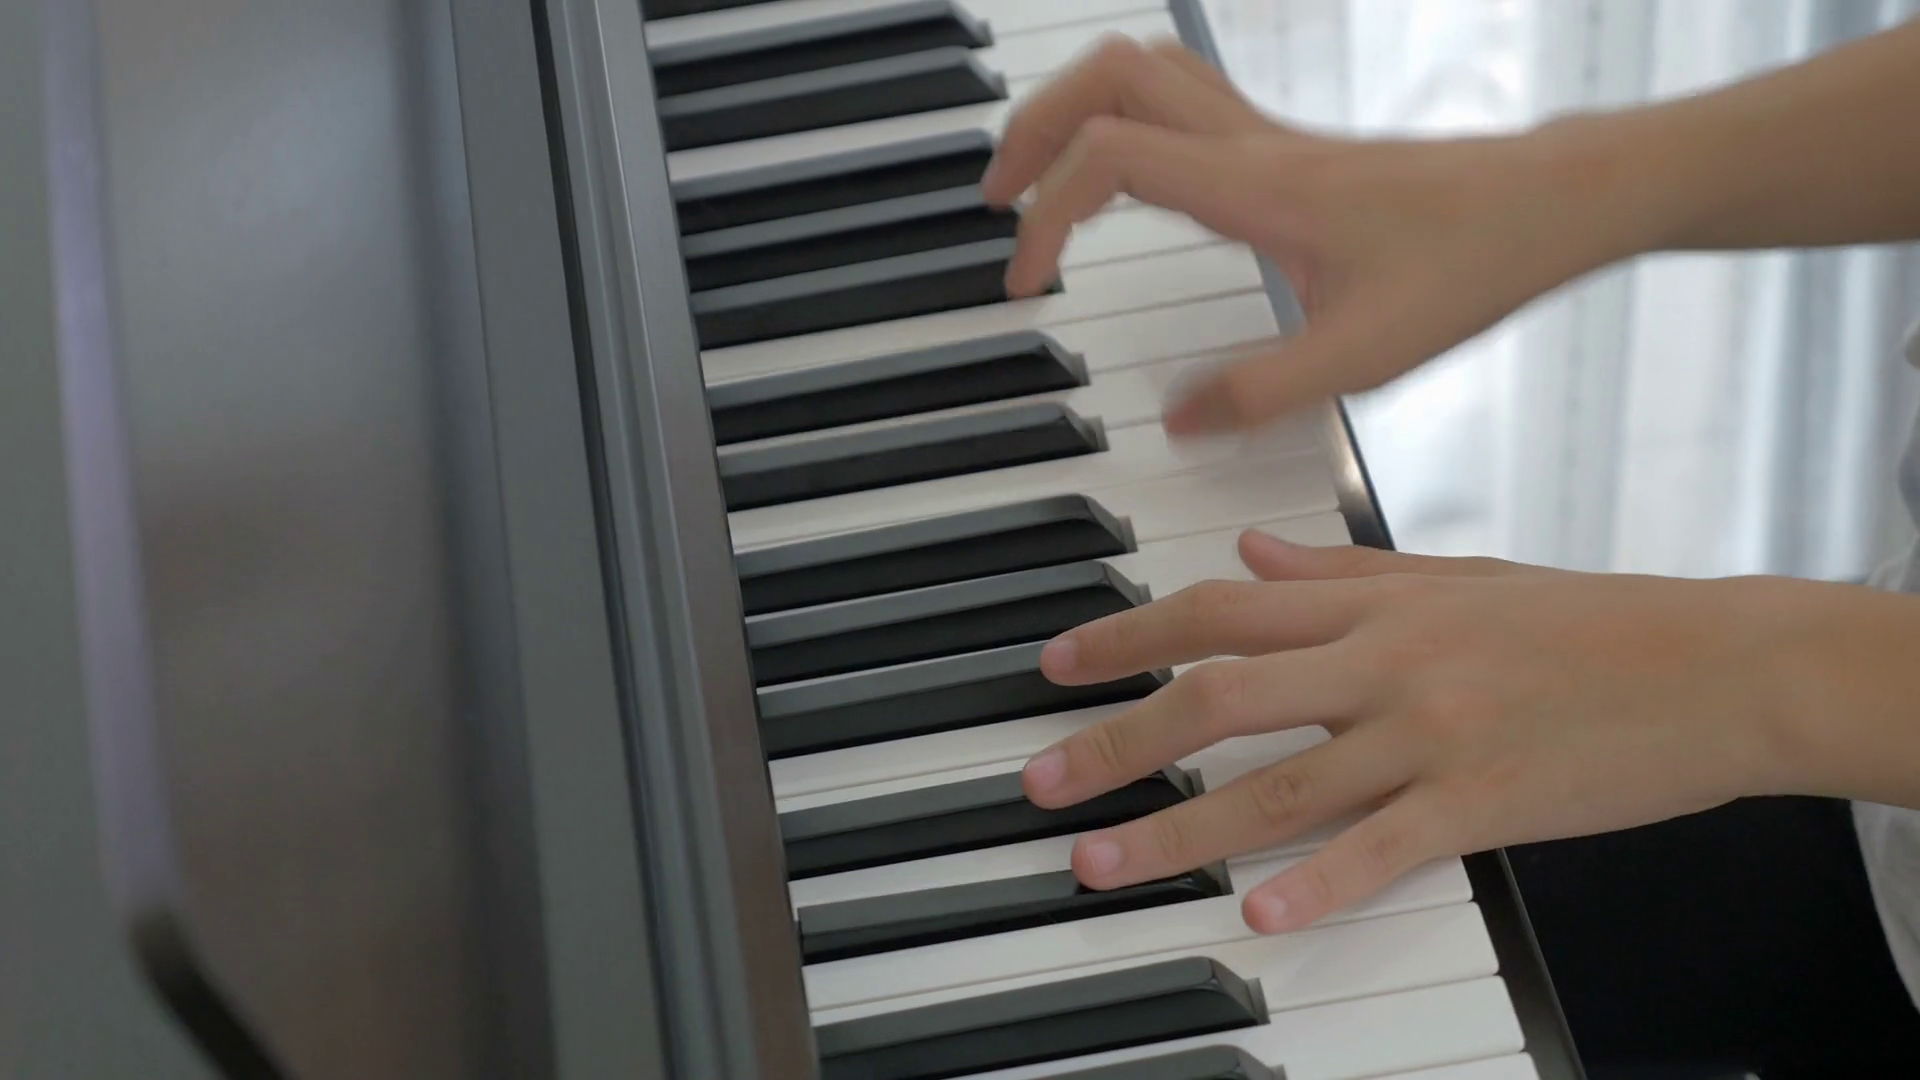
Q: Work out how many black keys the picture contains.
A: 15